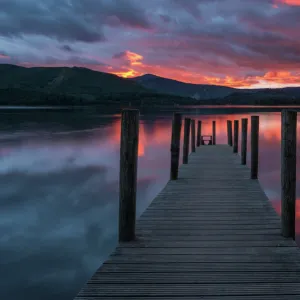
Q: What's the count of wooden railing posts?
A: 11